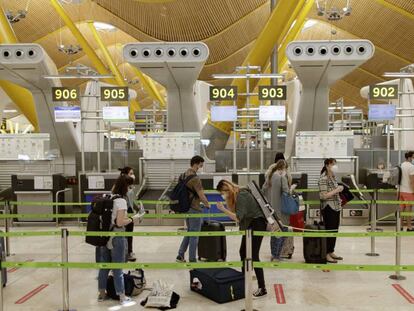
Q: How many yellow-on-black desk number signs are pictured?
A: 5